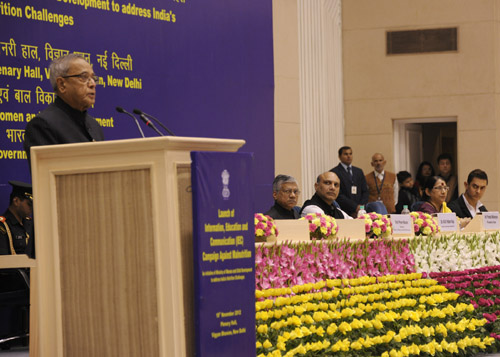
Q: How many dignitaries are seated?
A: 4